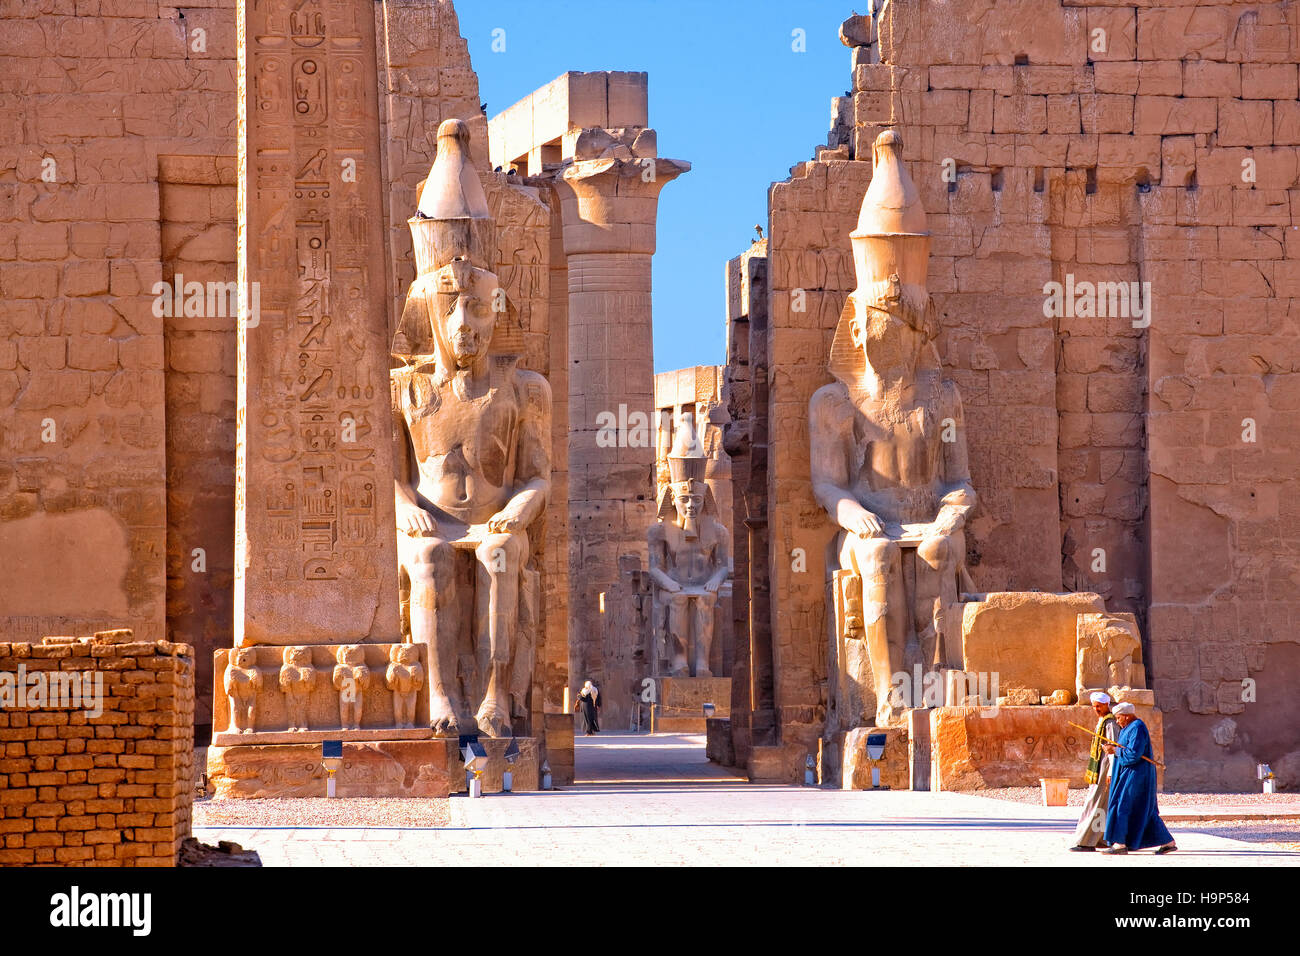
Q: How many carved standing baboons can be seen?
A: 4